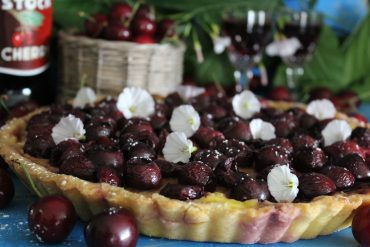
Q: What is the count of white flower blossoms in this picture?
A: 13